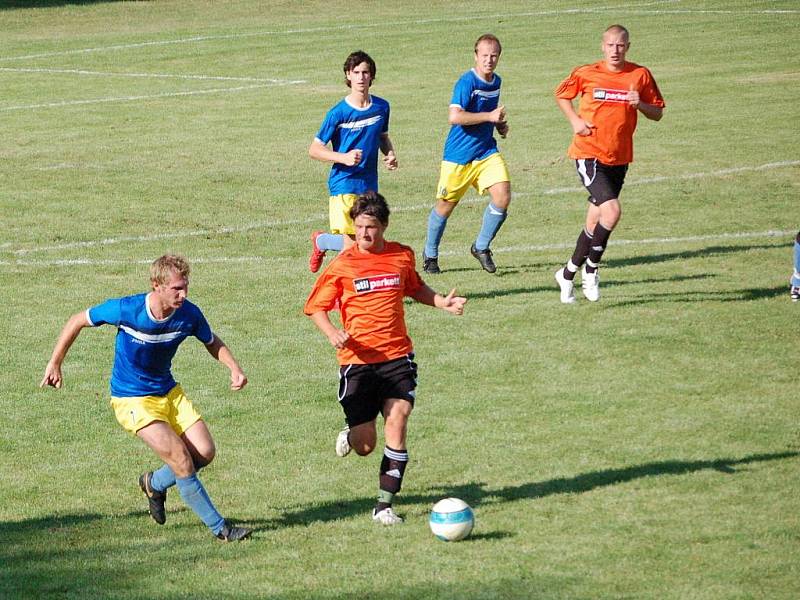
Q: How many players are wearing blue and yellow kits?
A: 3